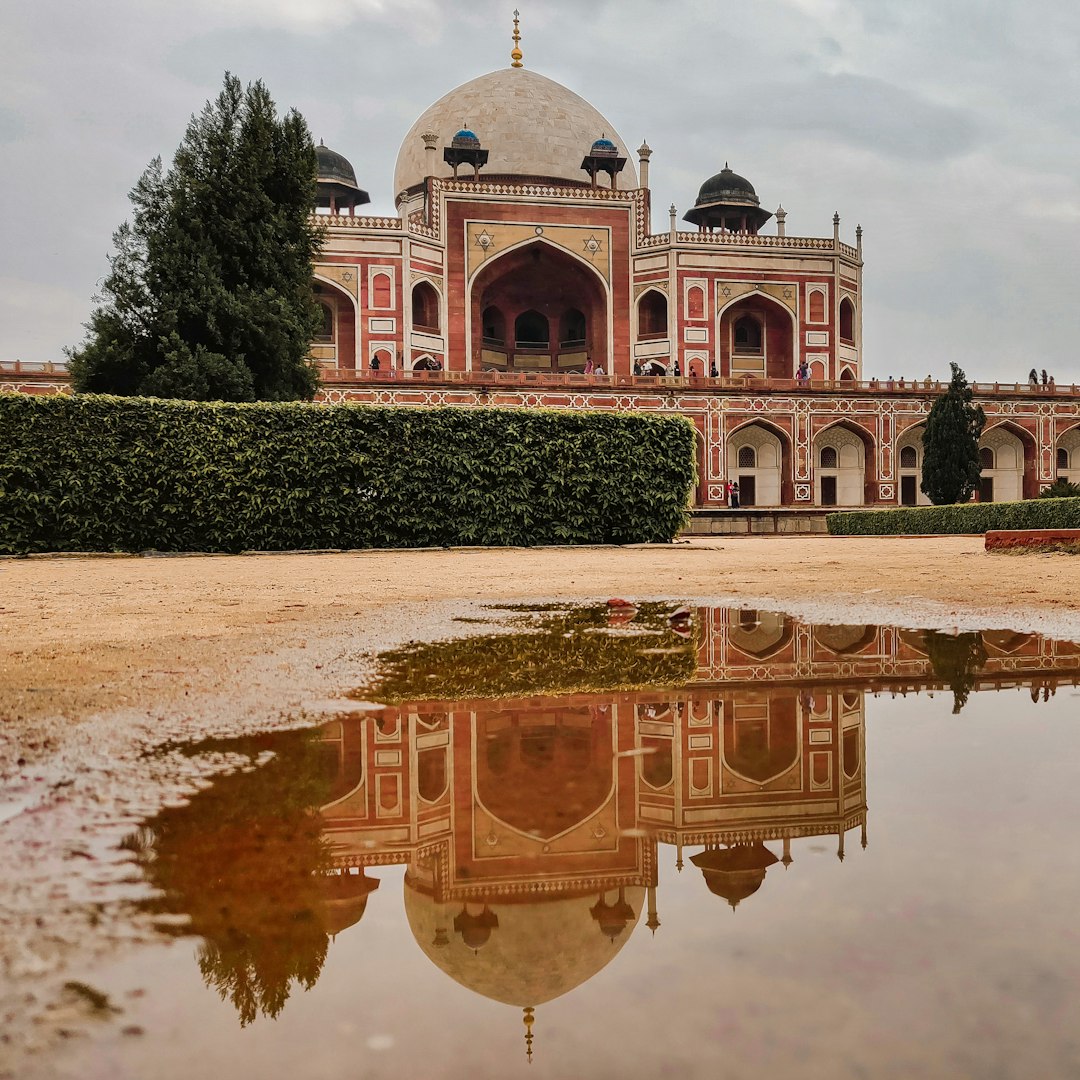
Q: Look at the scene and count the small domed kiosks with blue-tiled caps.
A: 2